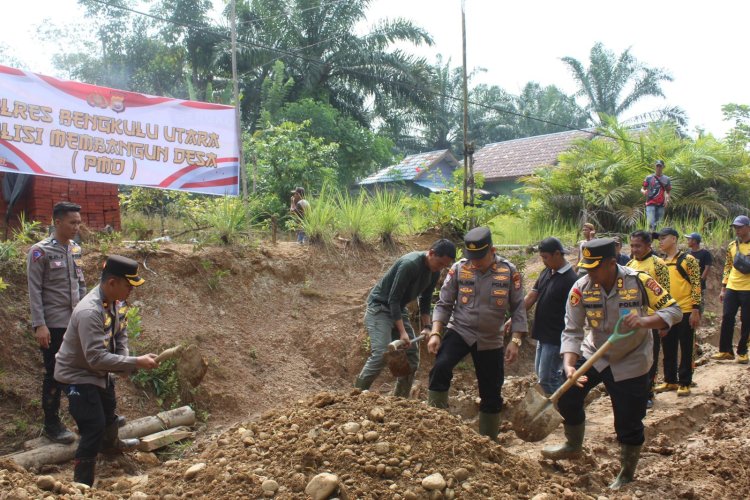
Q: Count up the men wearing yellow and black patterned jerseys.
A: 3